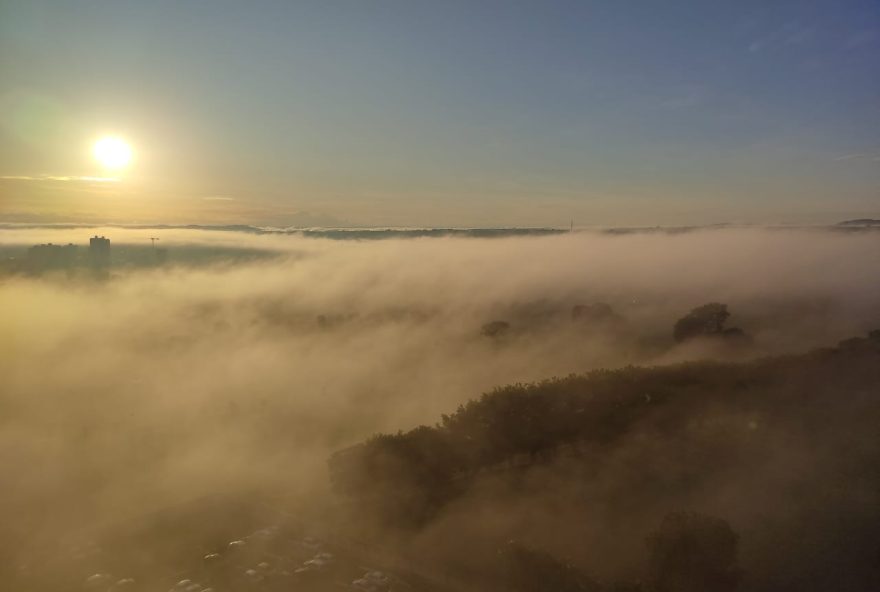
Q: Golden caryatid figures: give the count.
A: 0